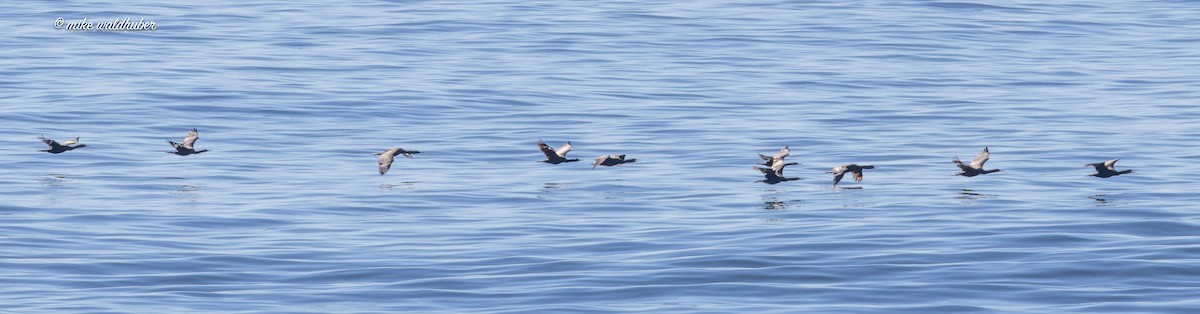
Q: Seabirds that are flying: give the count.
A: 10